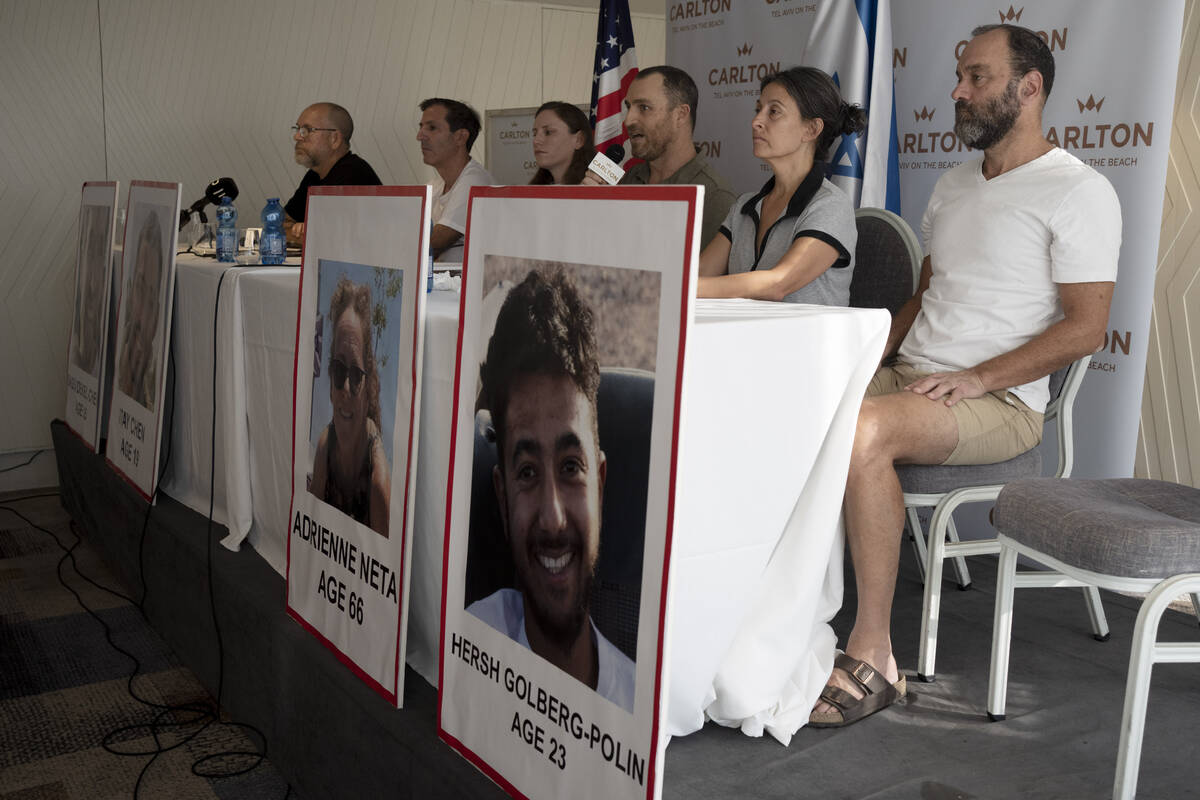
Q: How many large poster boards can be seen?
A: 4